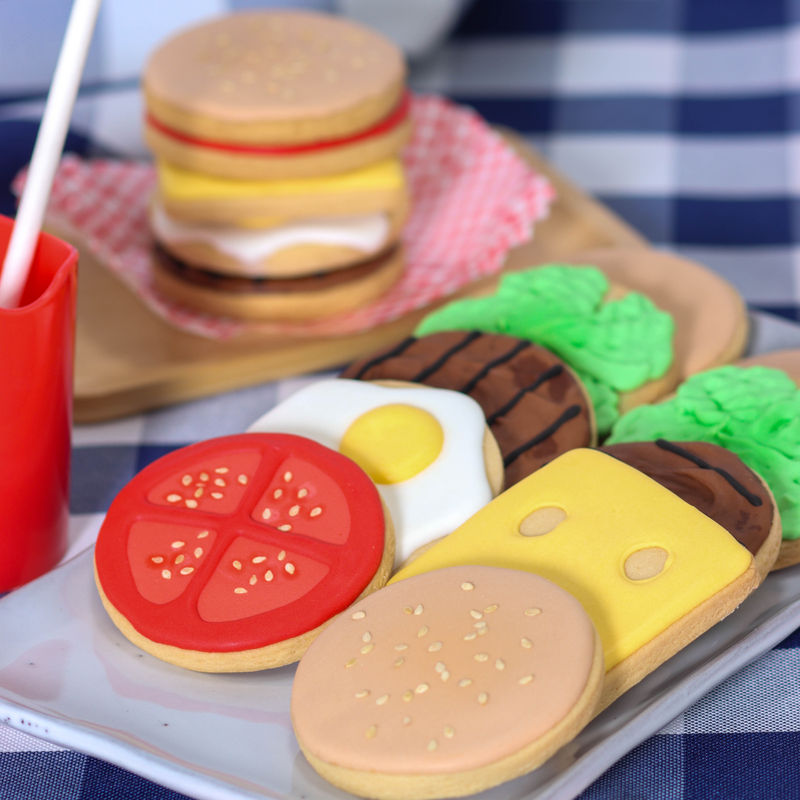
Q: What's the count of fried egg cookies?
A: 2